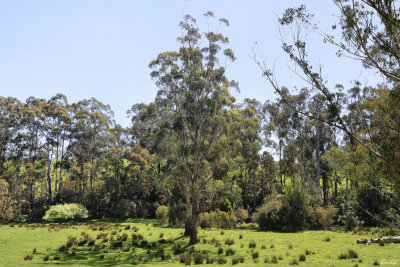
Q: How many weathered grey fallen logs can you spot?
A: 1